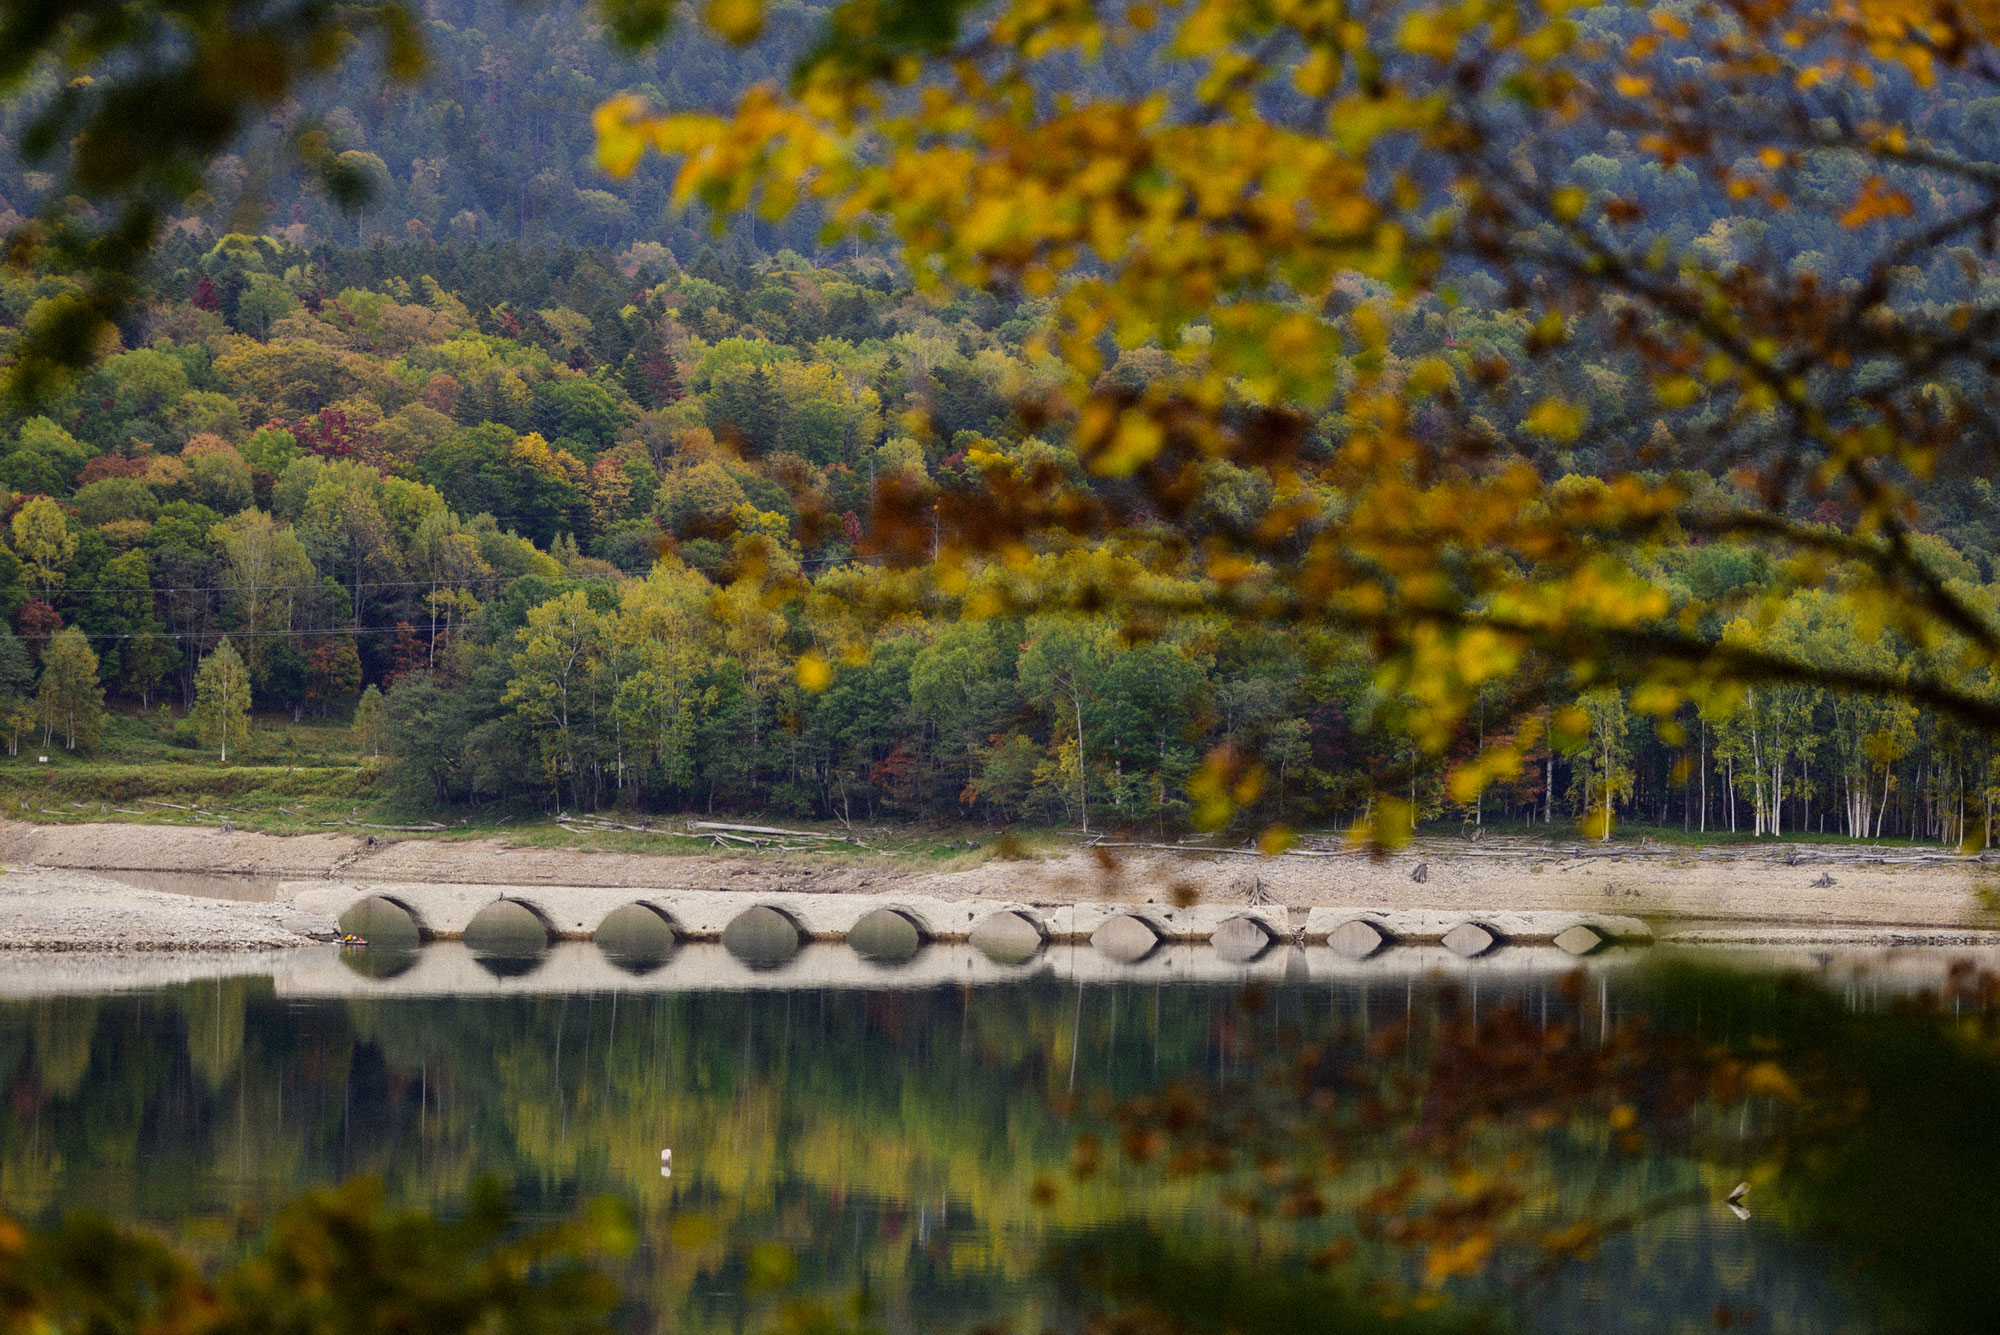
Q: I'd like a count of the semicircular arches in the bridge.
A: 11